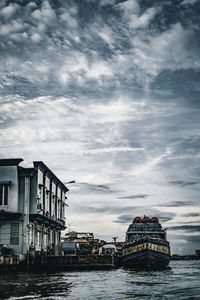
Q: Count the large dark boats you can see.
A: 1